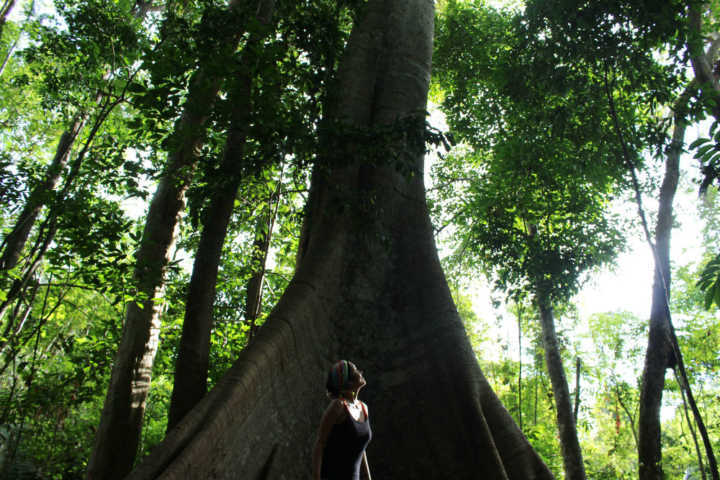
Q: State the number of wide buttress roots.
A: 2